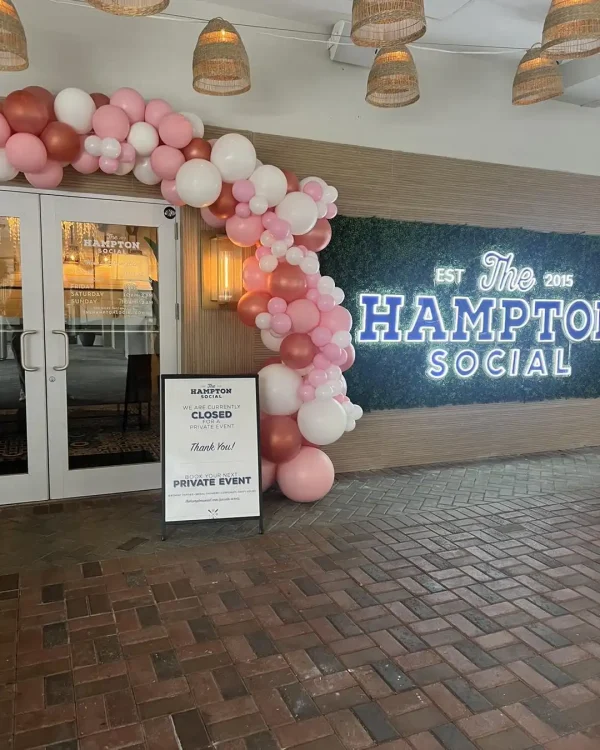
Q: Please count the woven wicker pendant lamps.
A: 7